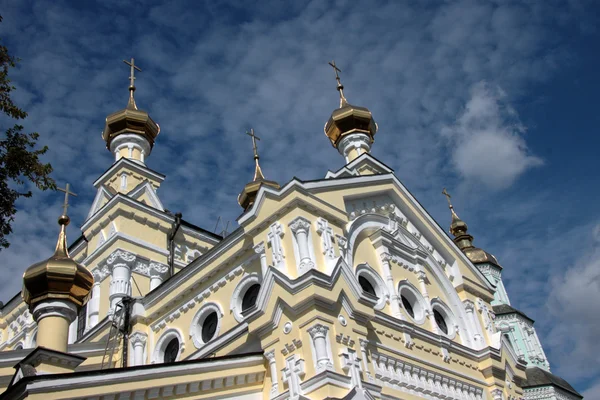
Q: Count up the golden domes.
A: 5